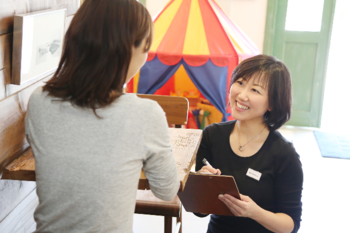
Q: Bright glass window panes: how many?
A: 1